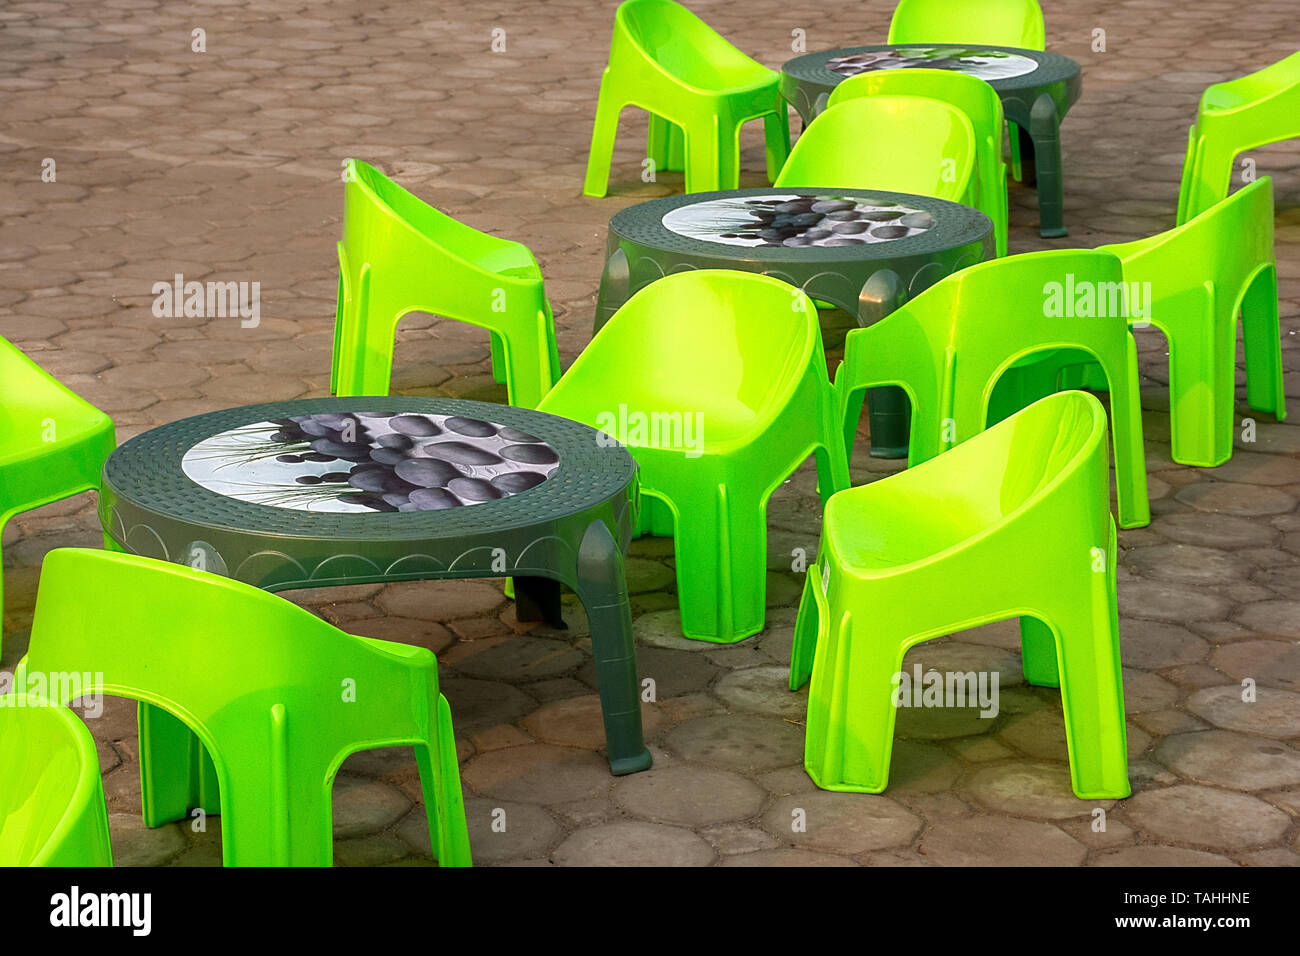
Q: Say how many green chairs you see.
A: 13